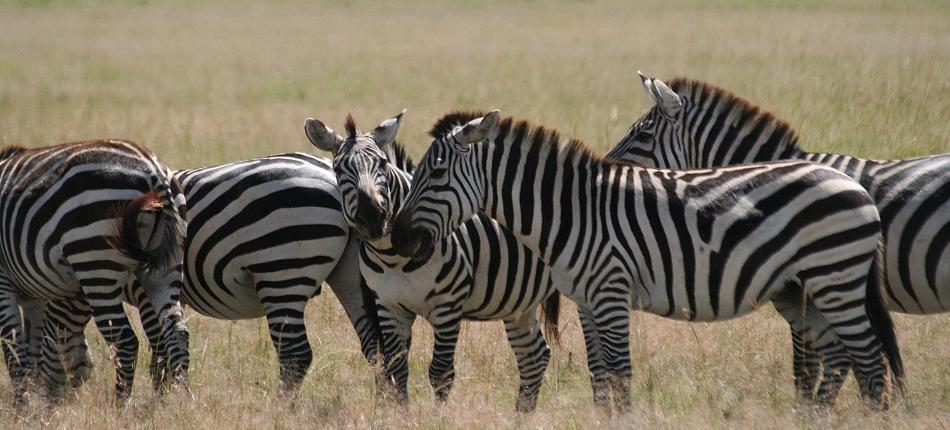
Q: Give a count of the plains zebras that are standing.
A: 5